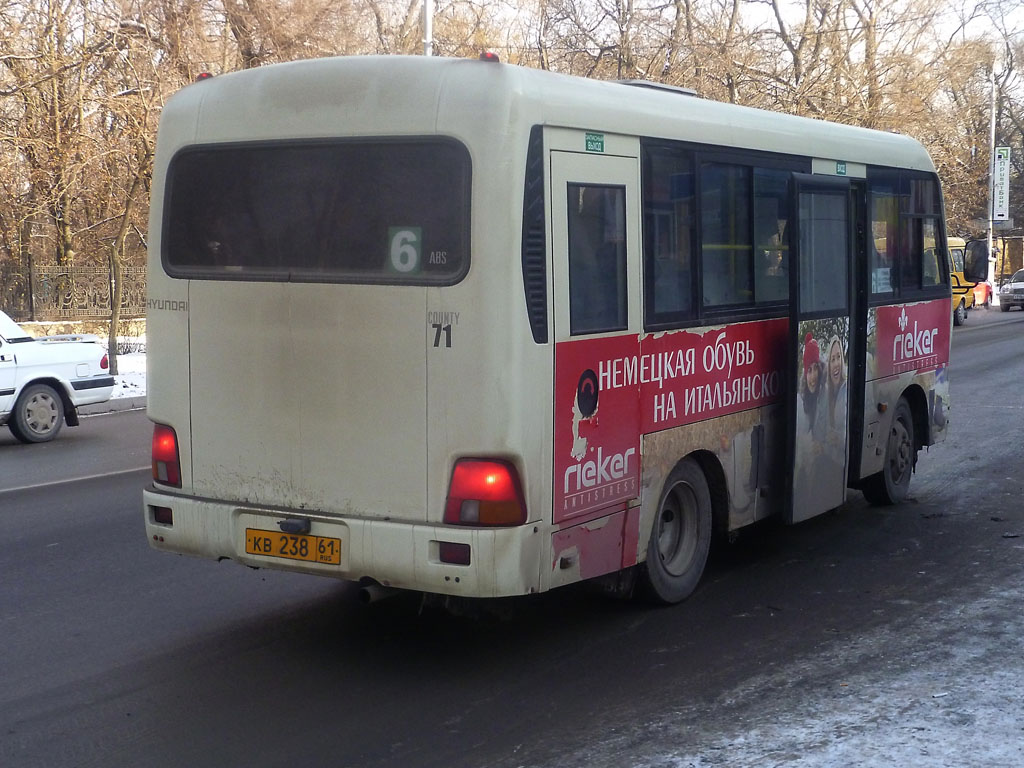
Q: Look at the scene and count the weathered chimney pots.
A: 0